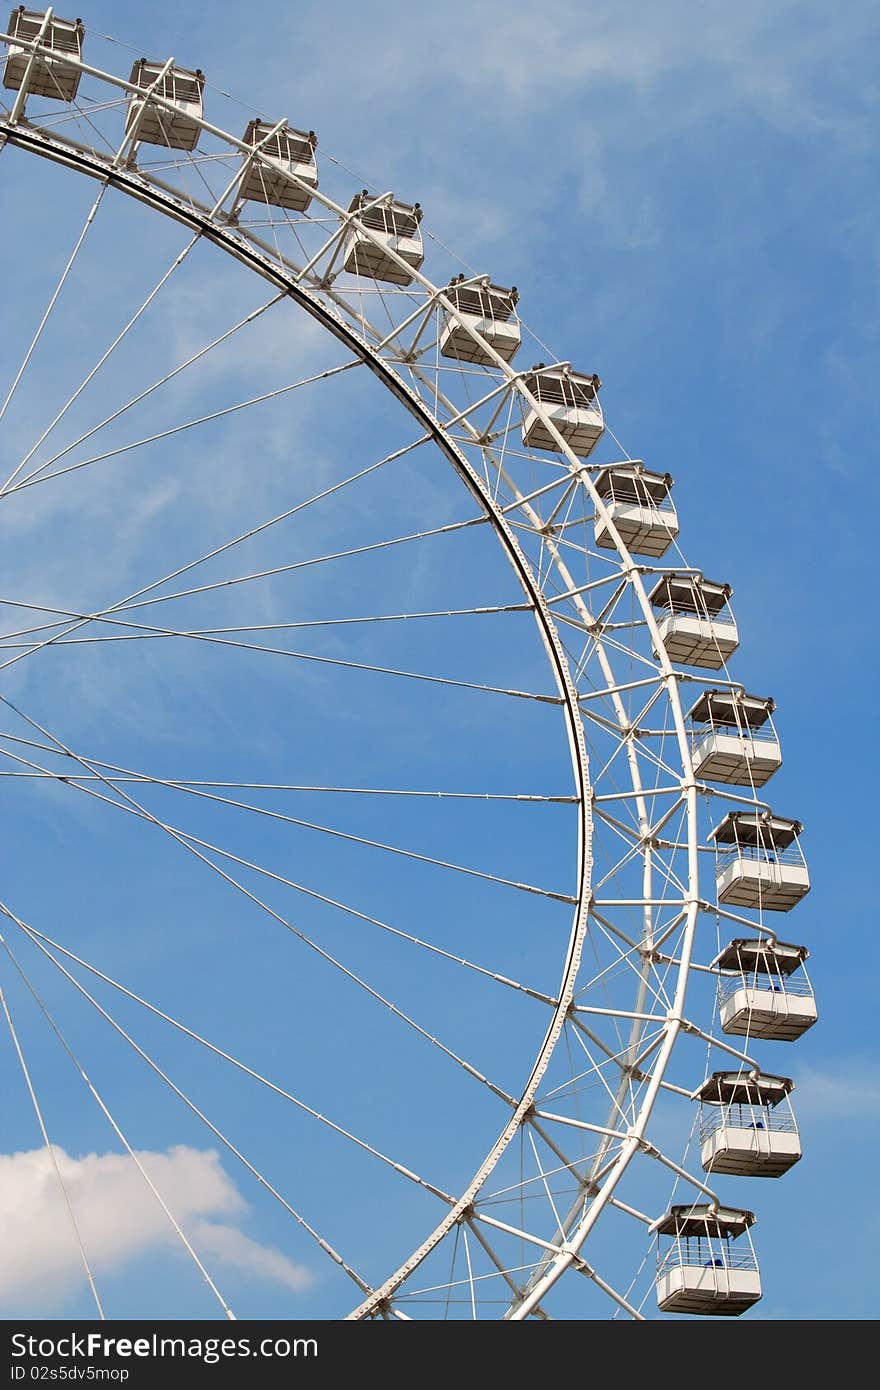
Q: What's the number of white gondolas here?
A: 13